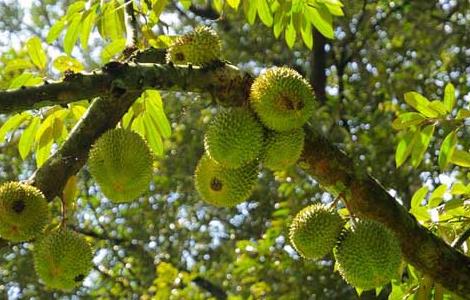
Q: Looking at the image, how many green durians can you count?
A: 10